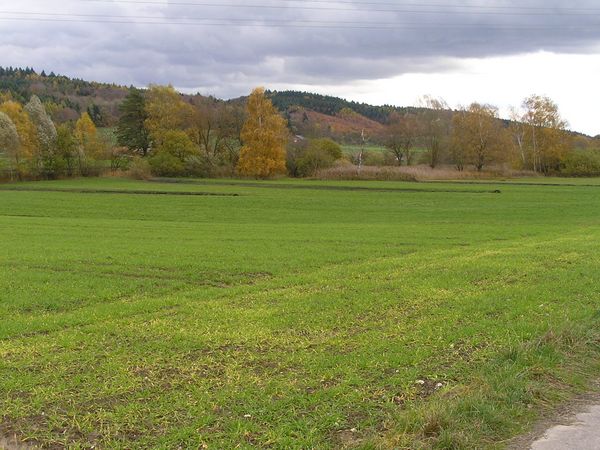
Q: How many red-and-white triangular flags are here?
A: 0